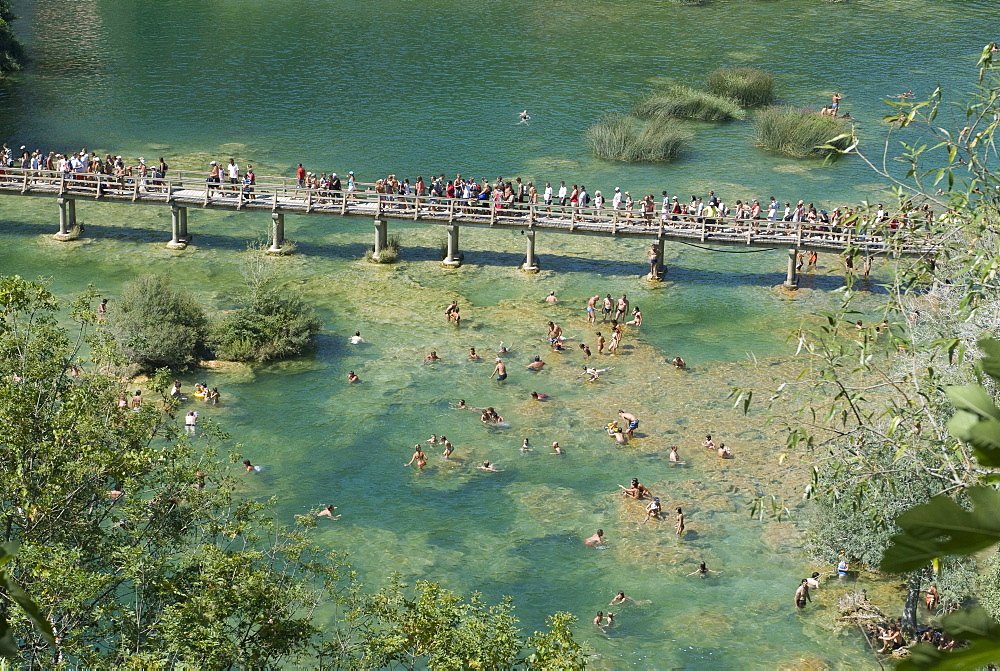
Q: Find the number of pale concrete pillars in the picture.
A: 8